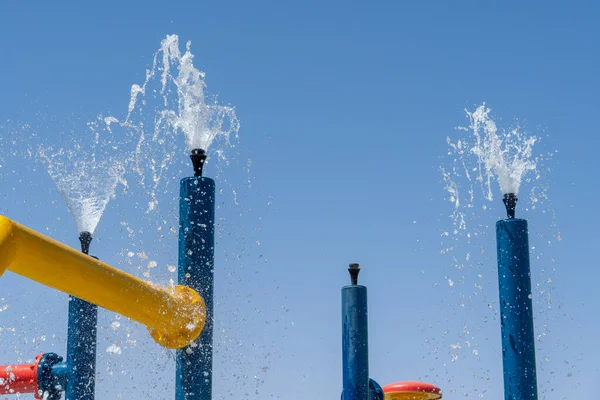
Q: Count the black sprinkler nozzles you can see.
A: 4